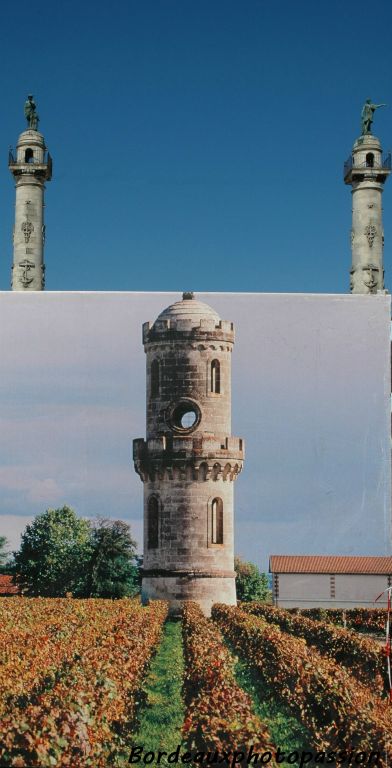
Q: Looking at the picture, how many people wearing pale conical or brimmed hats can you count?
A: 0